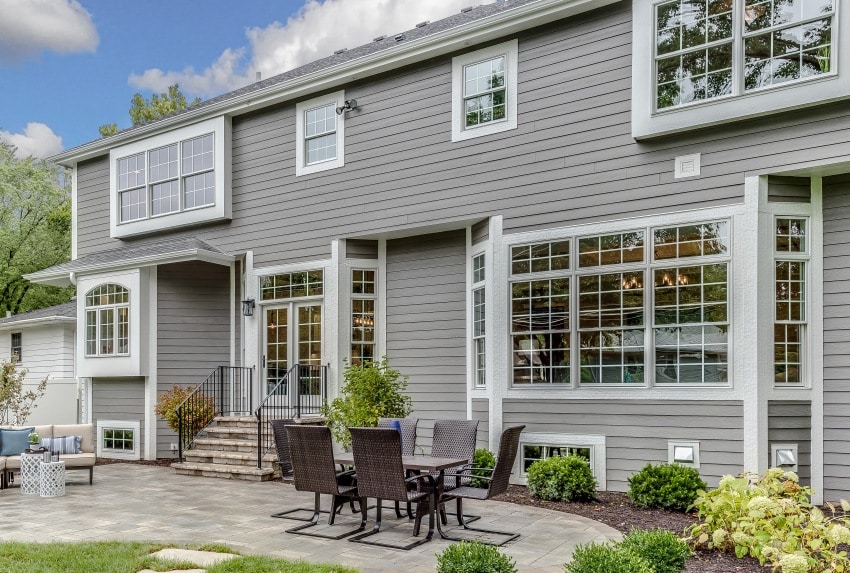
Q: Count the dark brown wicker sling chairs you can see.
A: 6